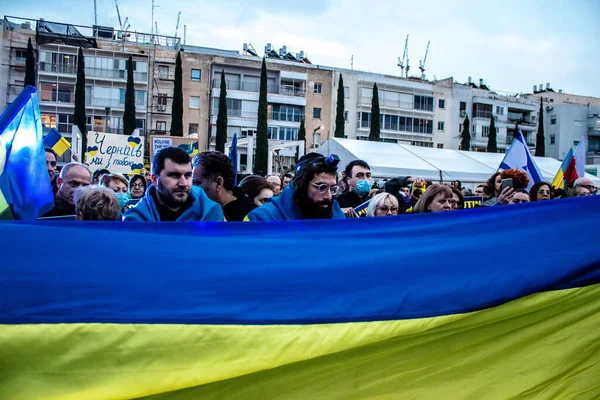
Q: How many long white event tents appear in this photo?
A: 1